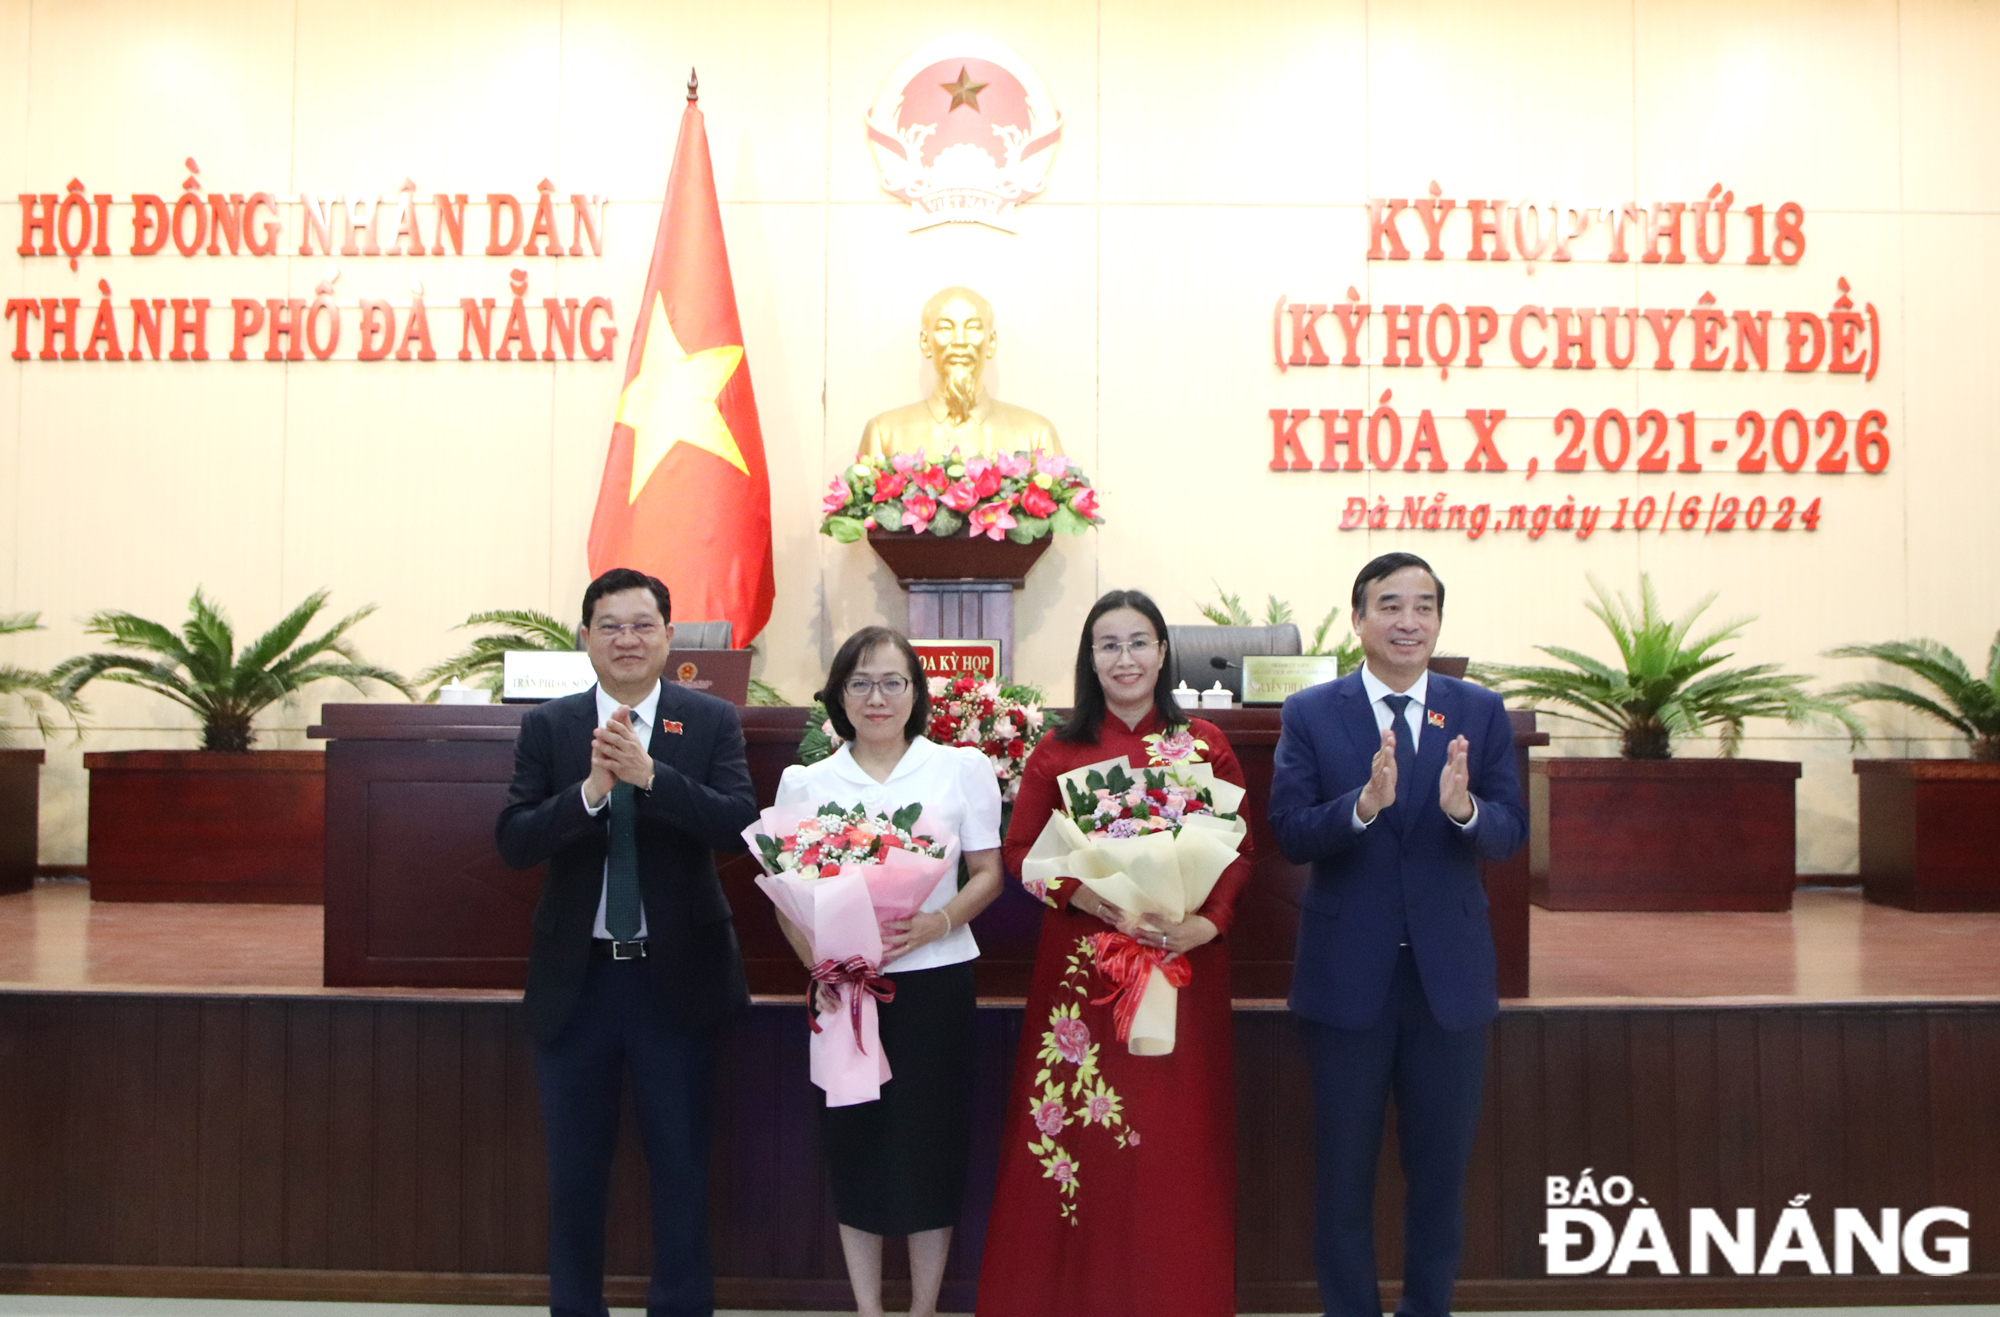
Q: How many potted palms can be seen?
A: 6